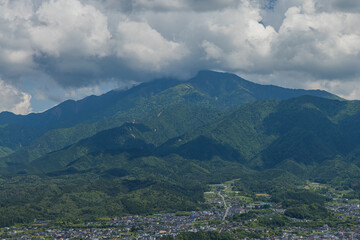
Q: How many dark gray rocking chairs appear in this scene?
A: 0